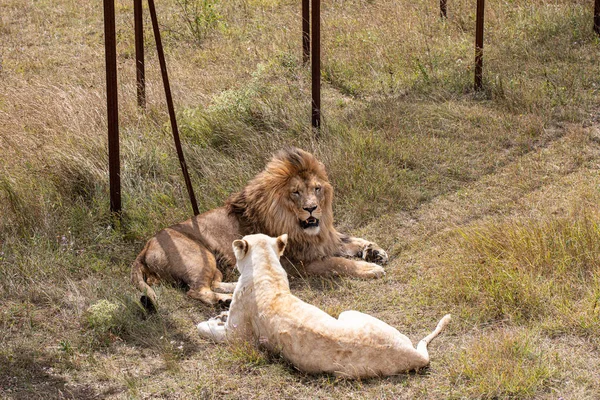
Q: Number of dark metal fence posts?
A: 8